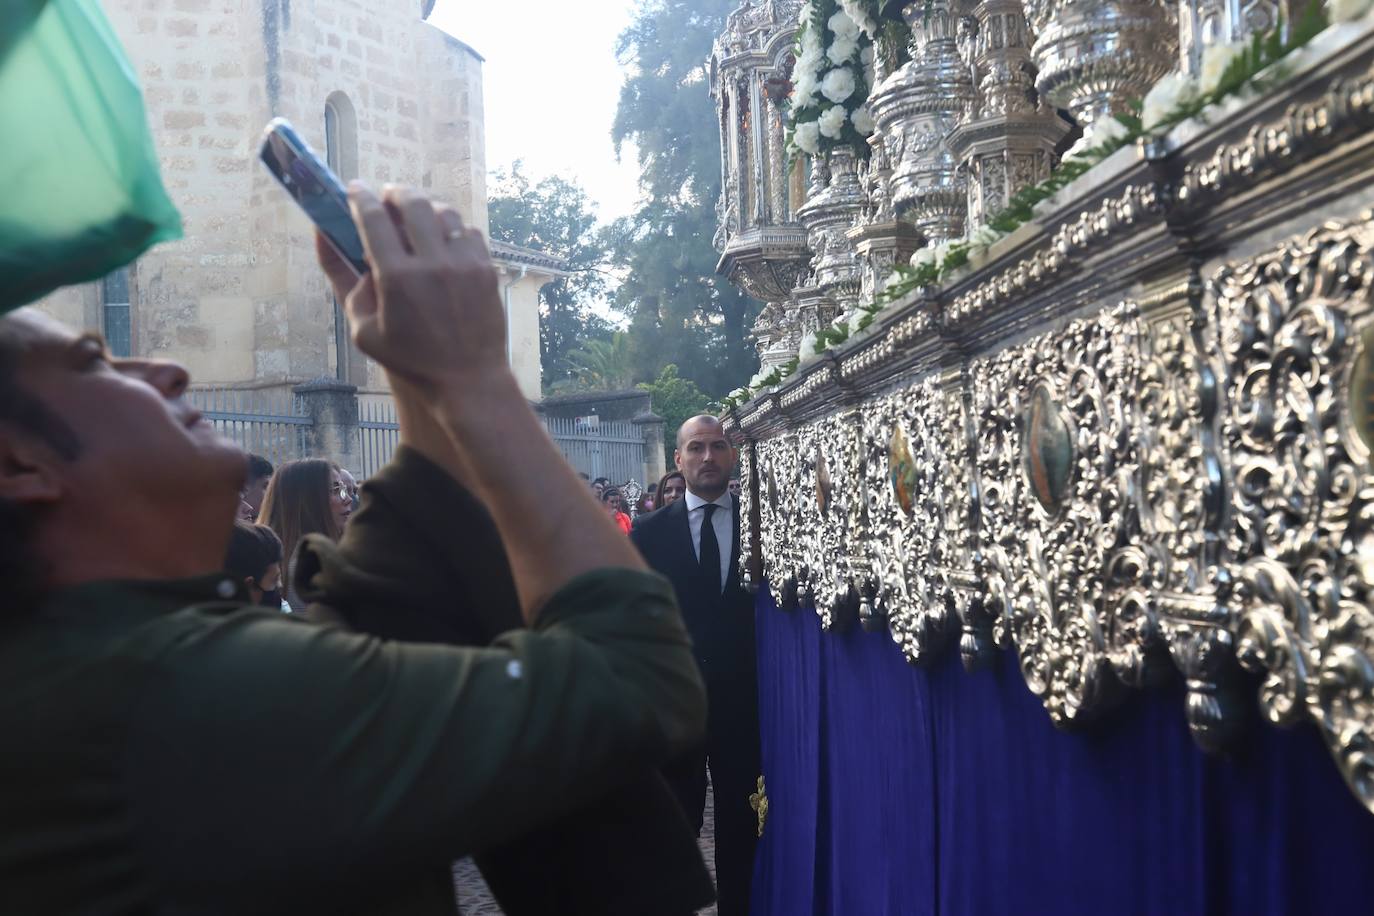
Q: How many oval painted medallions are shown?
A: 5